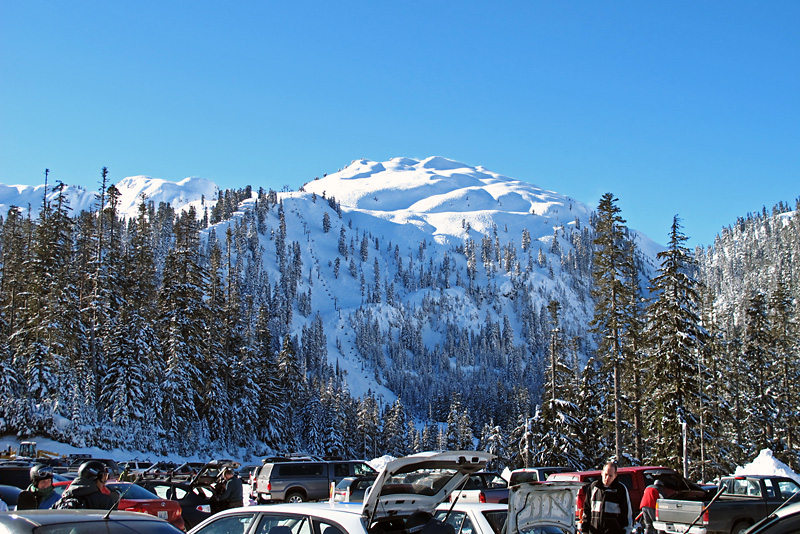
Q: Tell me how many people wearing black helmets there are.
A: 2